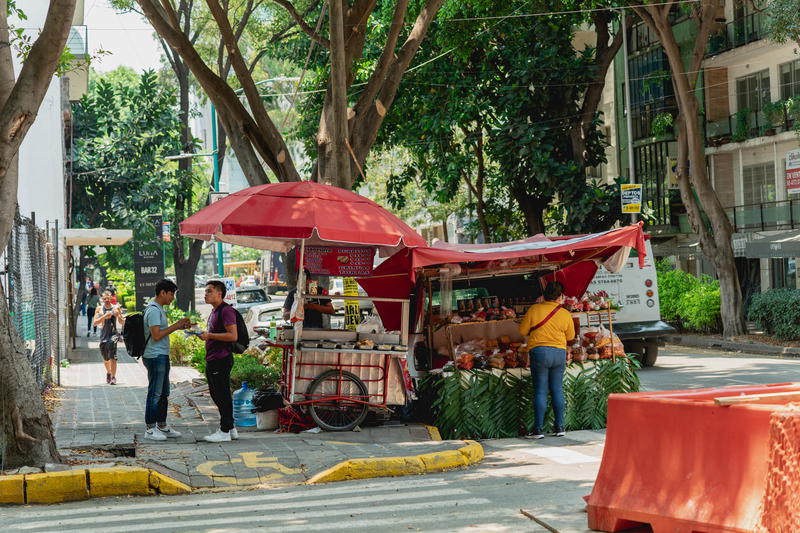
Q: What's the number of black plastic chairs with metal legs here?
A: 0